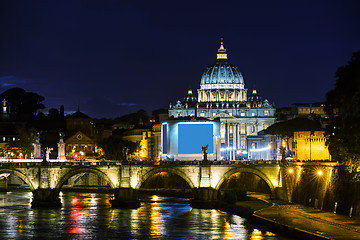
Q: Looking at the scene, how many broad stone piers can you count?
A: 3